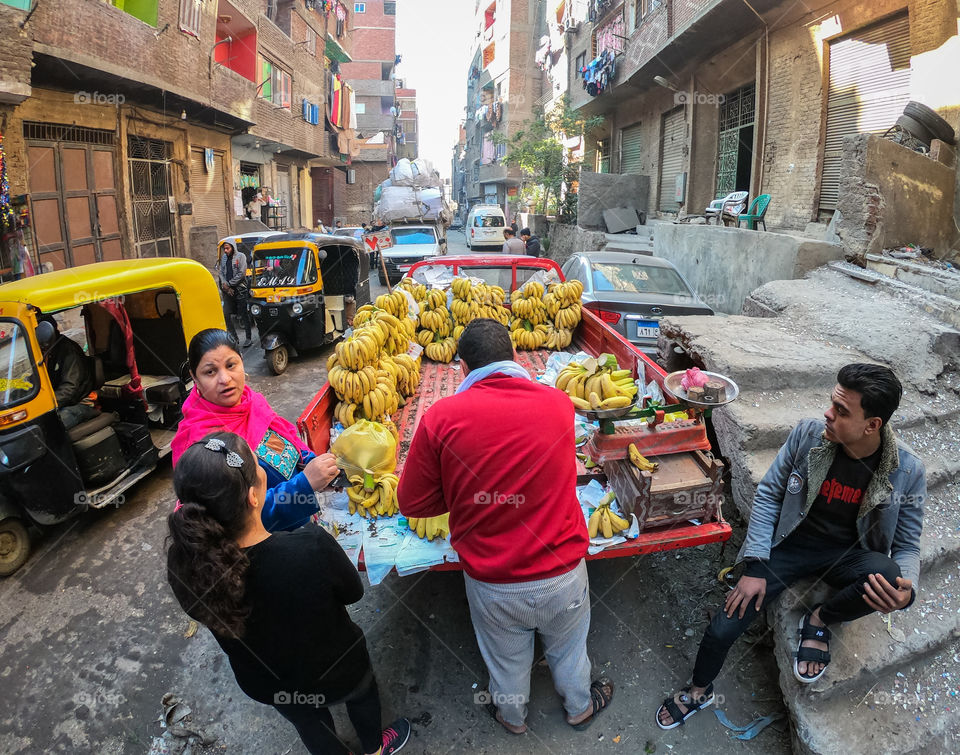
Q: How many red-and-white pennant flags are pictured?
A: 0